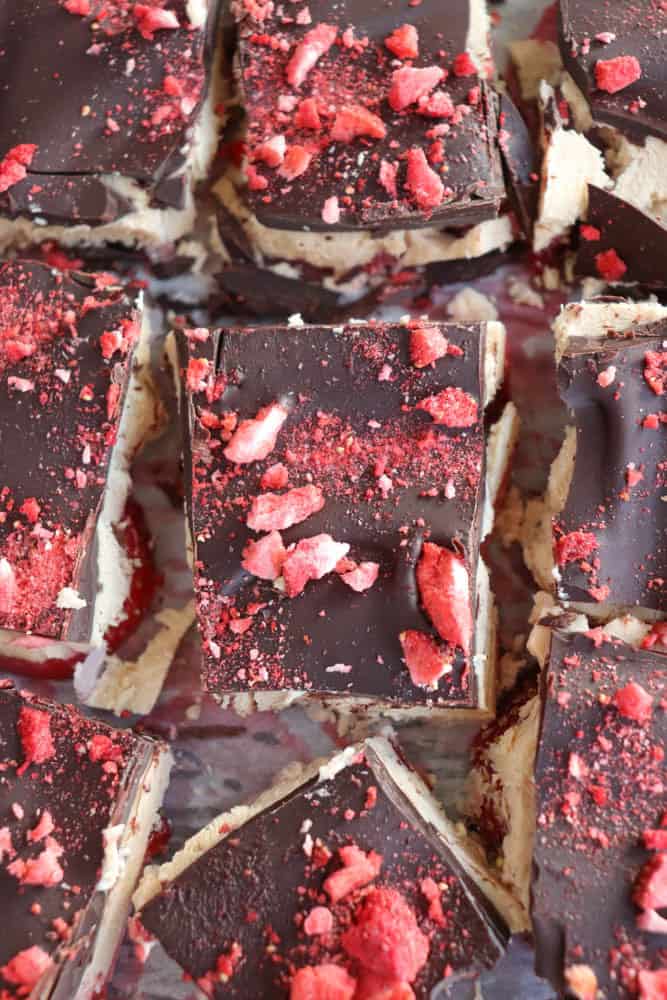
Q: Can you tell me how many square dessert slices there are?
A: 9